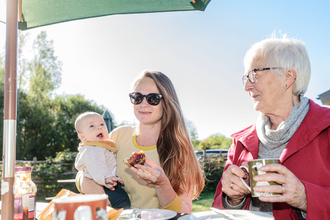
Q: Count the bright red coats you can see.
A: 1